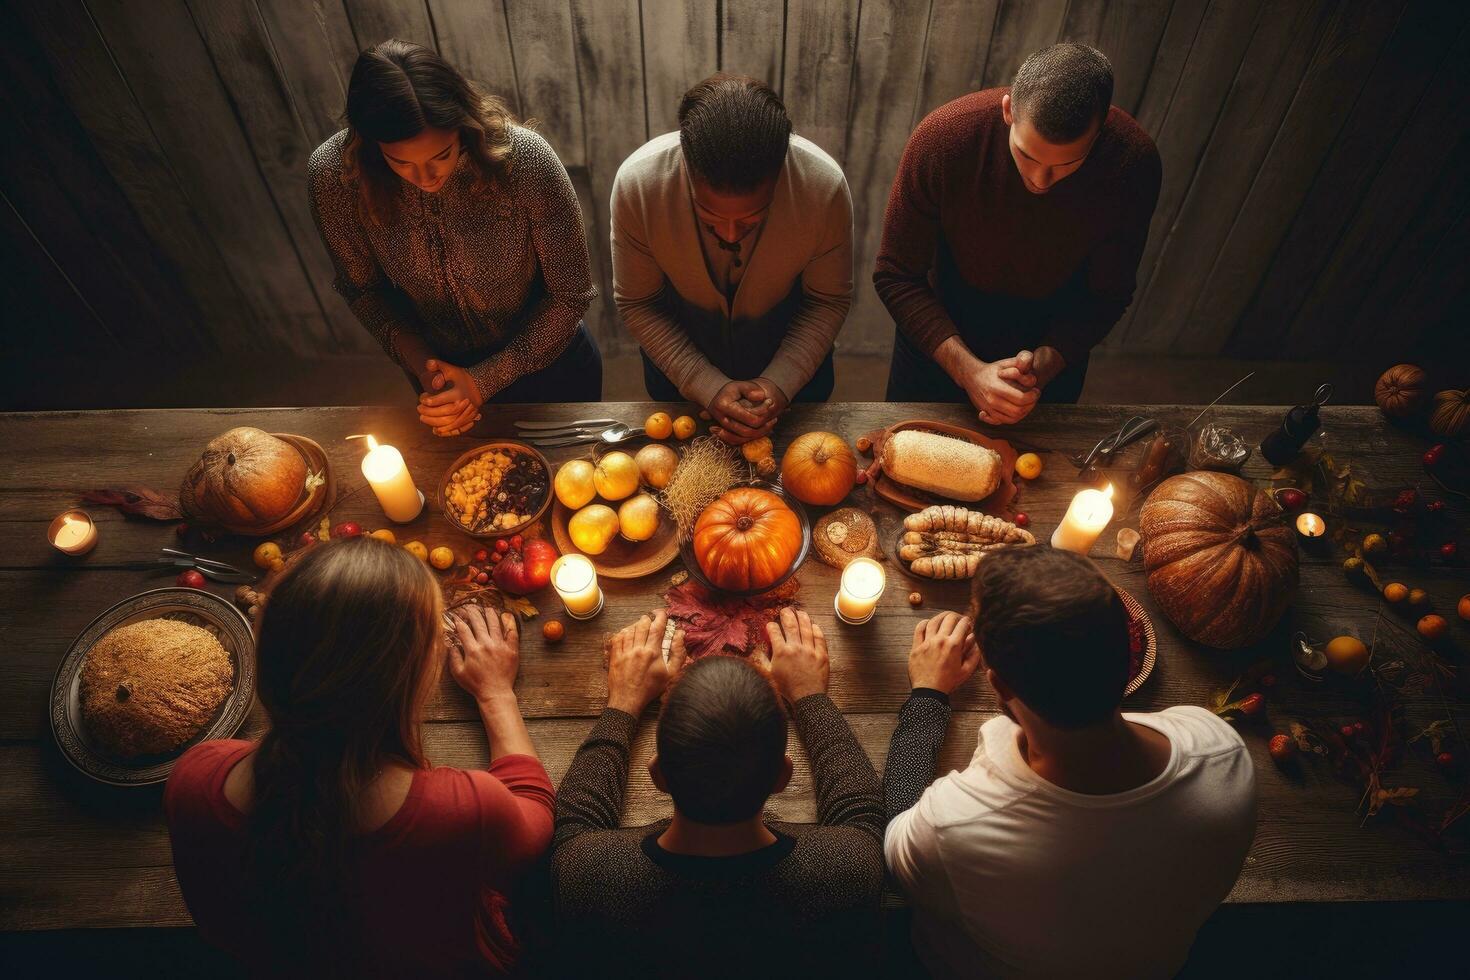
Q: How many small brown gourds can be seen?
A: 2